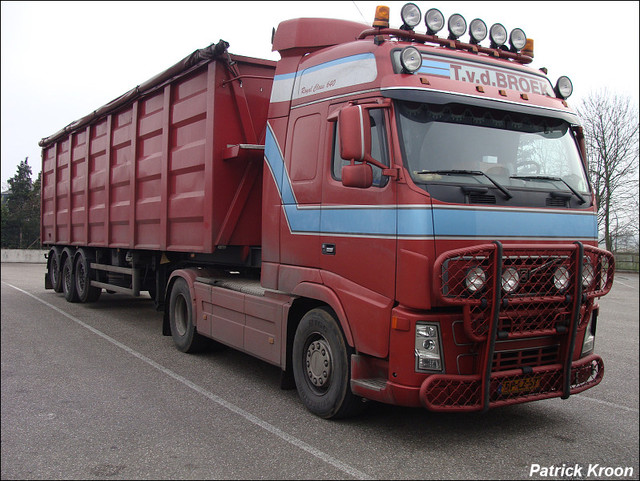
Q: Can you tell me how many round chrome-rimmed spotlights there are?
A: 12